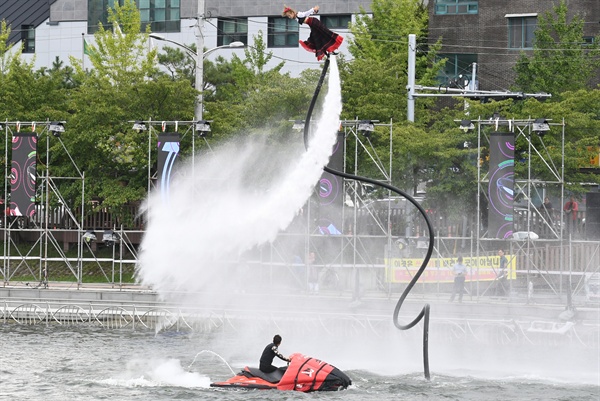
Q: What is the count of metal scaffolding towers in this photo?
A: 4